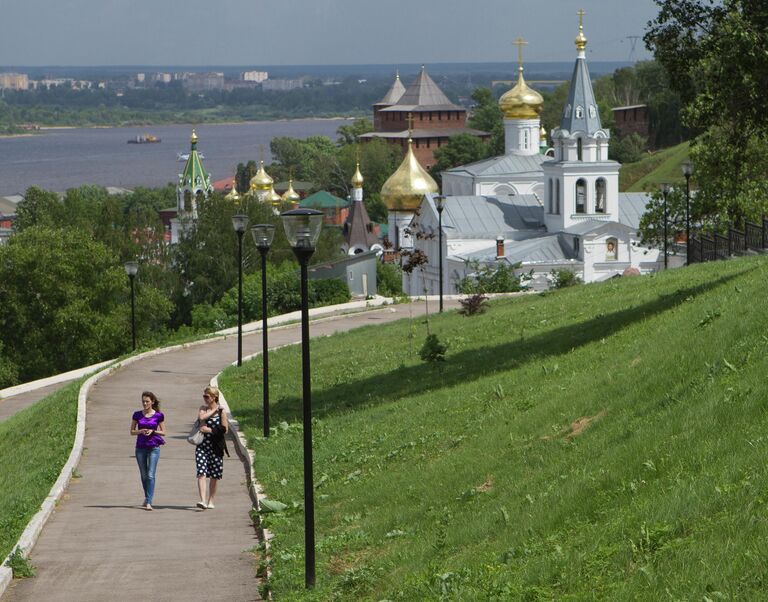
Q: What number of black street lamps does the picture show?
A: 7